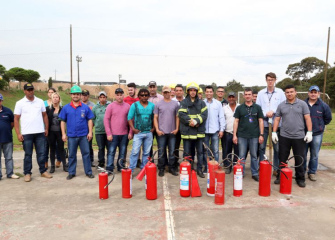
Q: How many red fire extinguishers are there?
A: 9